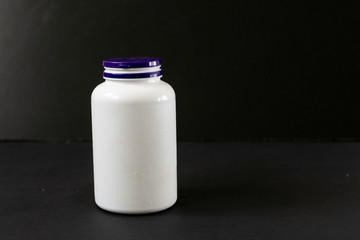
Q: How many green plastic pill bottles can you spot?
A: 0